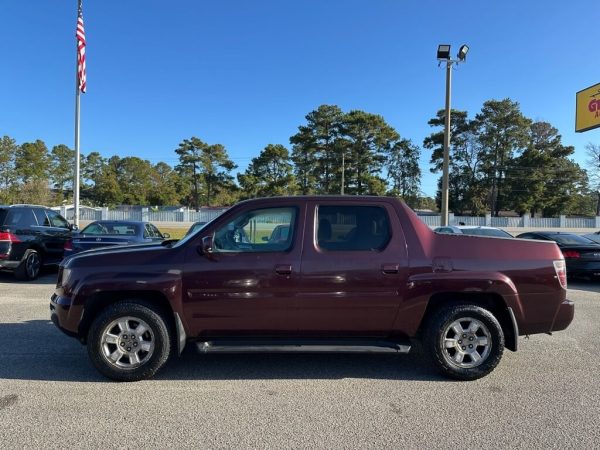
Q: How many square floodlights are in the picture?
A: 2